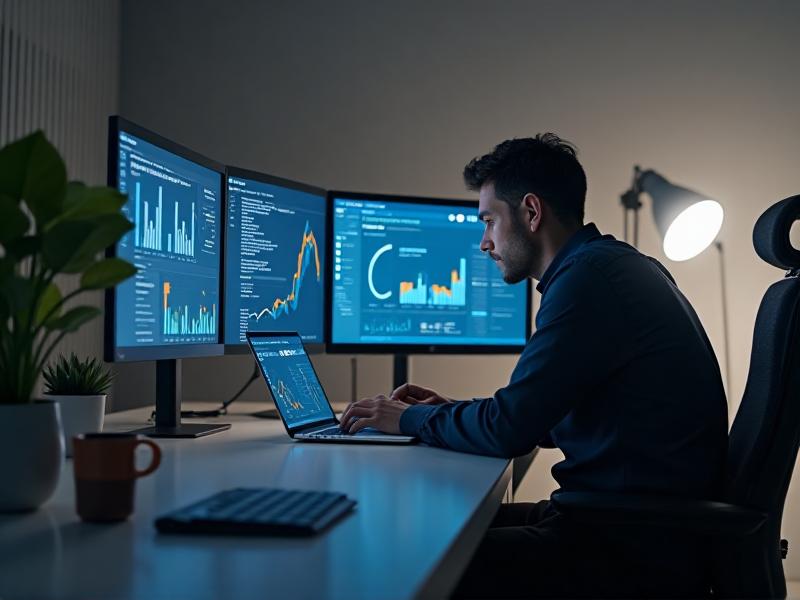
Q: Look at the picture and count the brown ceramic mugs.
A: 1